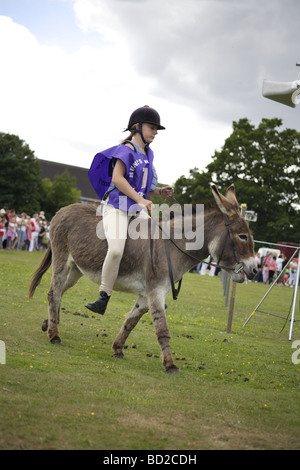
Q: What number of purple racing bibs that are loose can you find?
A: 1